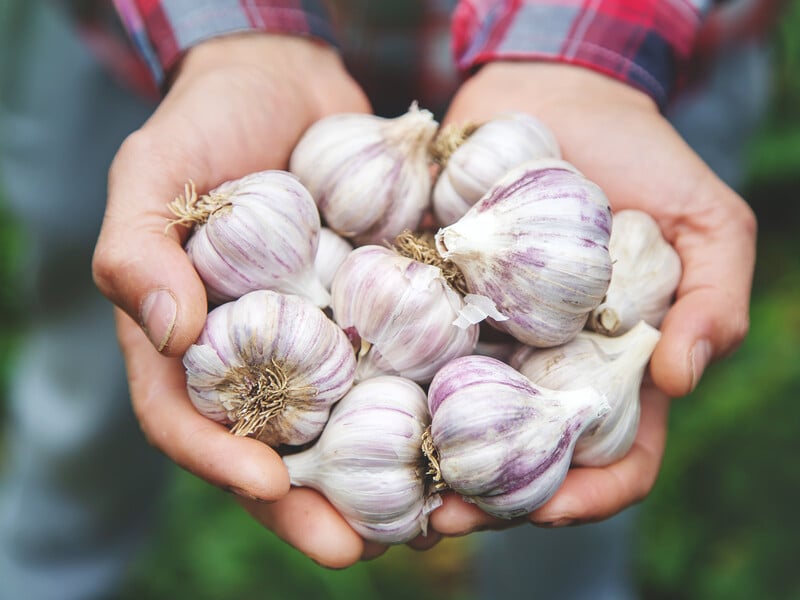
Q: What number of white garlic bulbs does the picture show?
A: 11